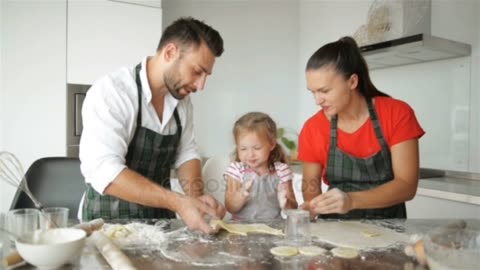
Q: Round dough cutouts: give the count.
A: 3